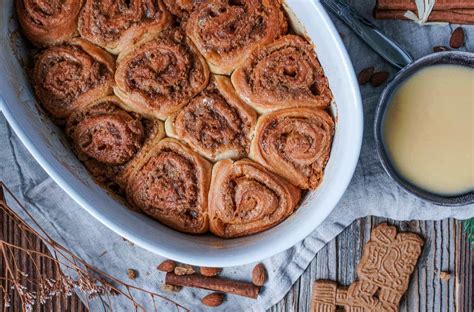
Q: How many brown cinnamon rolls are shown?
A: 11